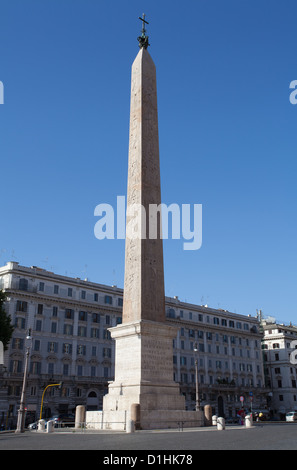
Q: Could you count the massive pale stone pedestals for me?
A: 1